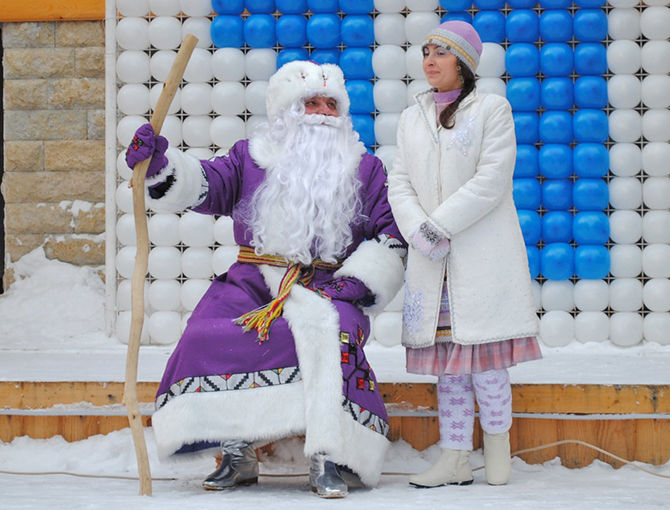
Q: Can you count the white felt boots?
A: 2